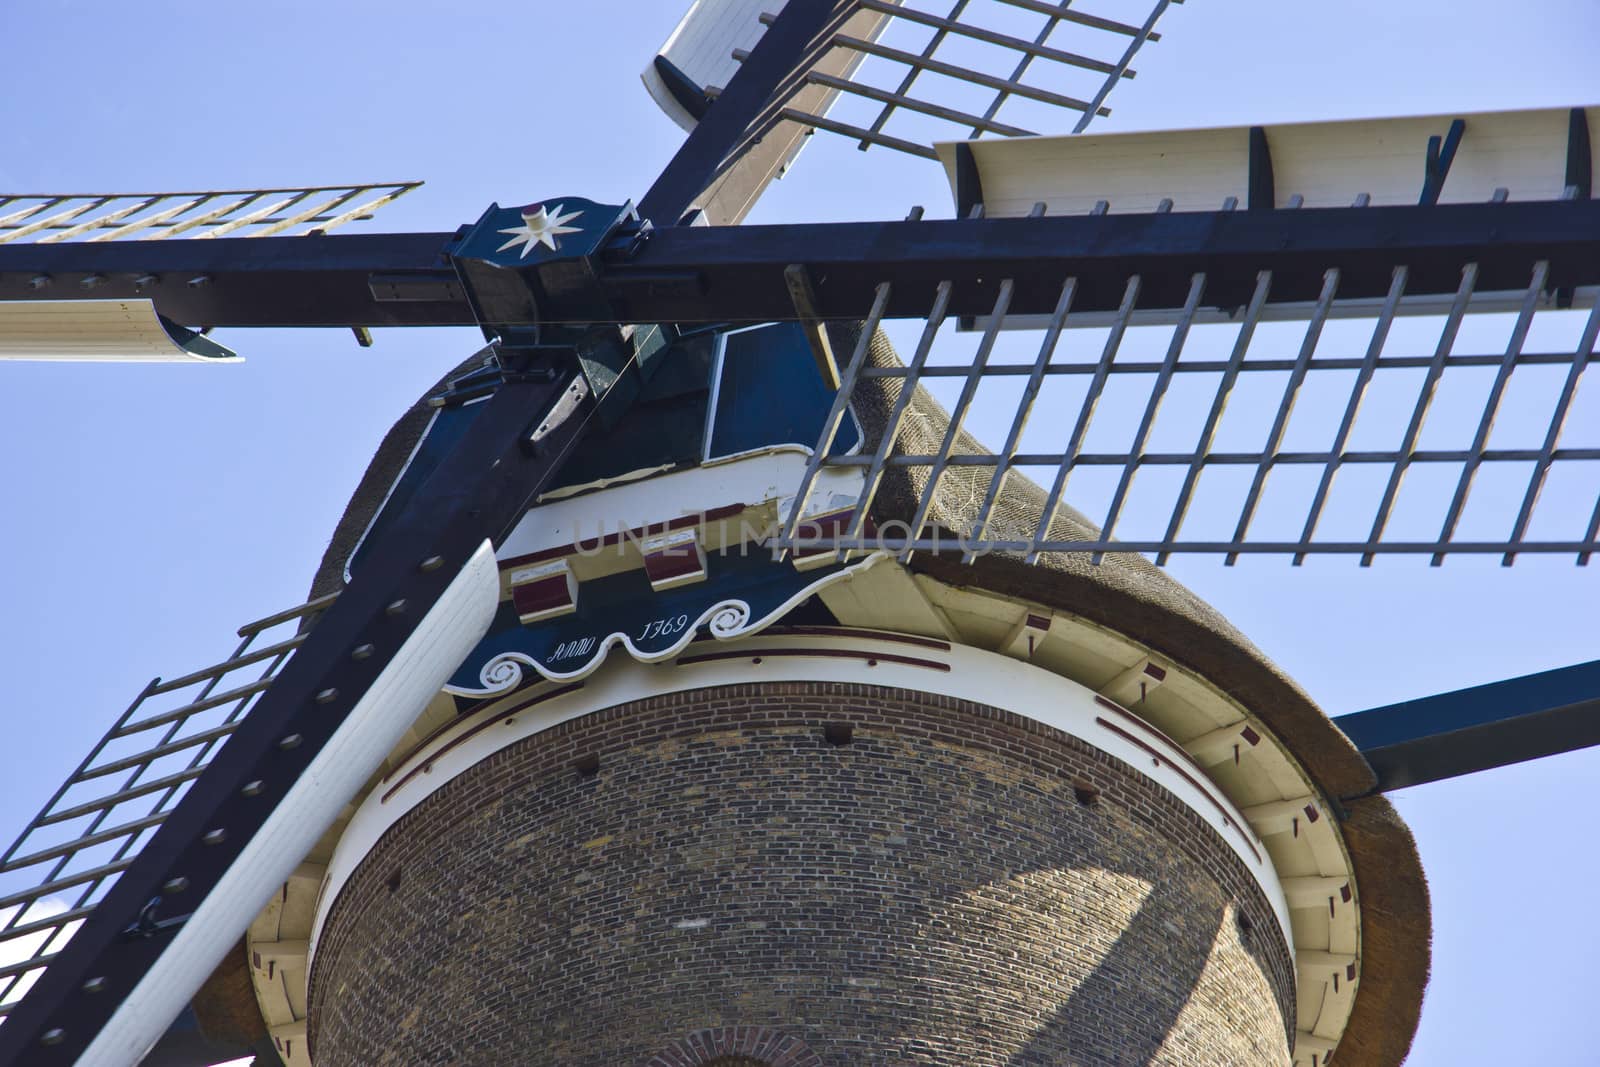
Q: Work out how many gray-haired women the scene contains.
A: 0